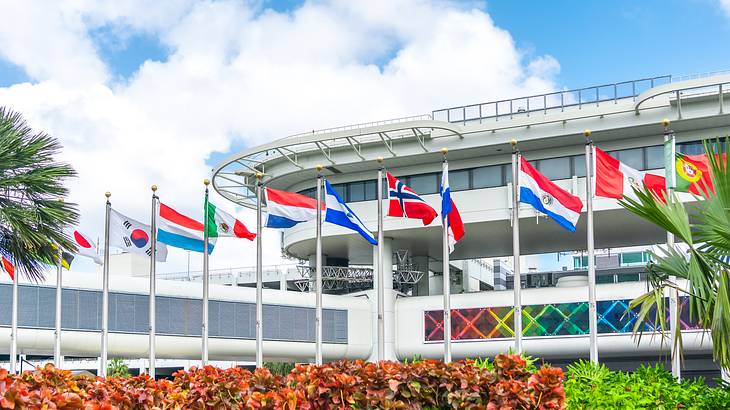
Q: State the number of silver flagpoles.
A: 12